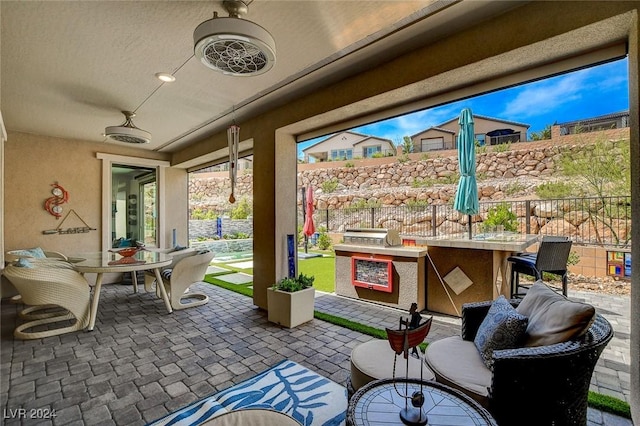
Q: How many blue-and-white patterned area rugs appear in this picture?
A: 1